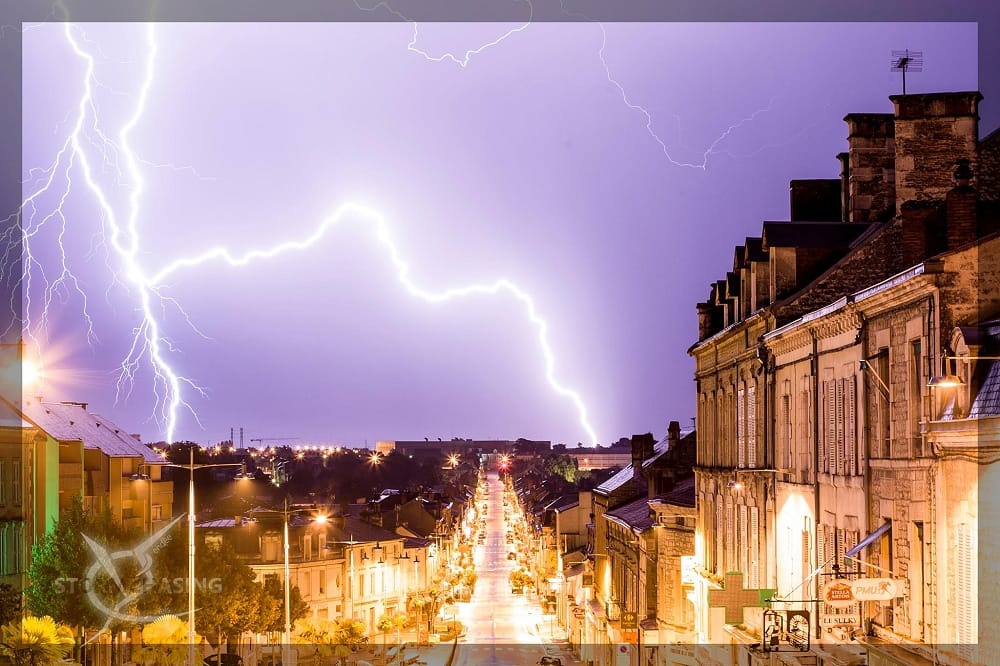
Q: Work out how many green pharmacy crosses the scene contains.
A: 1